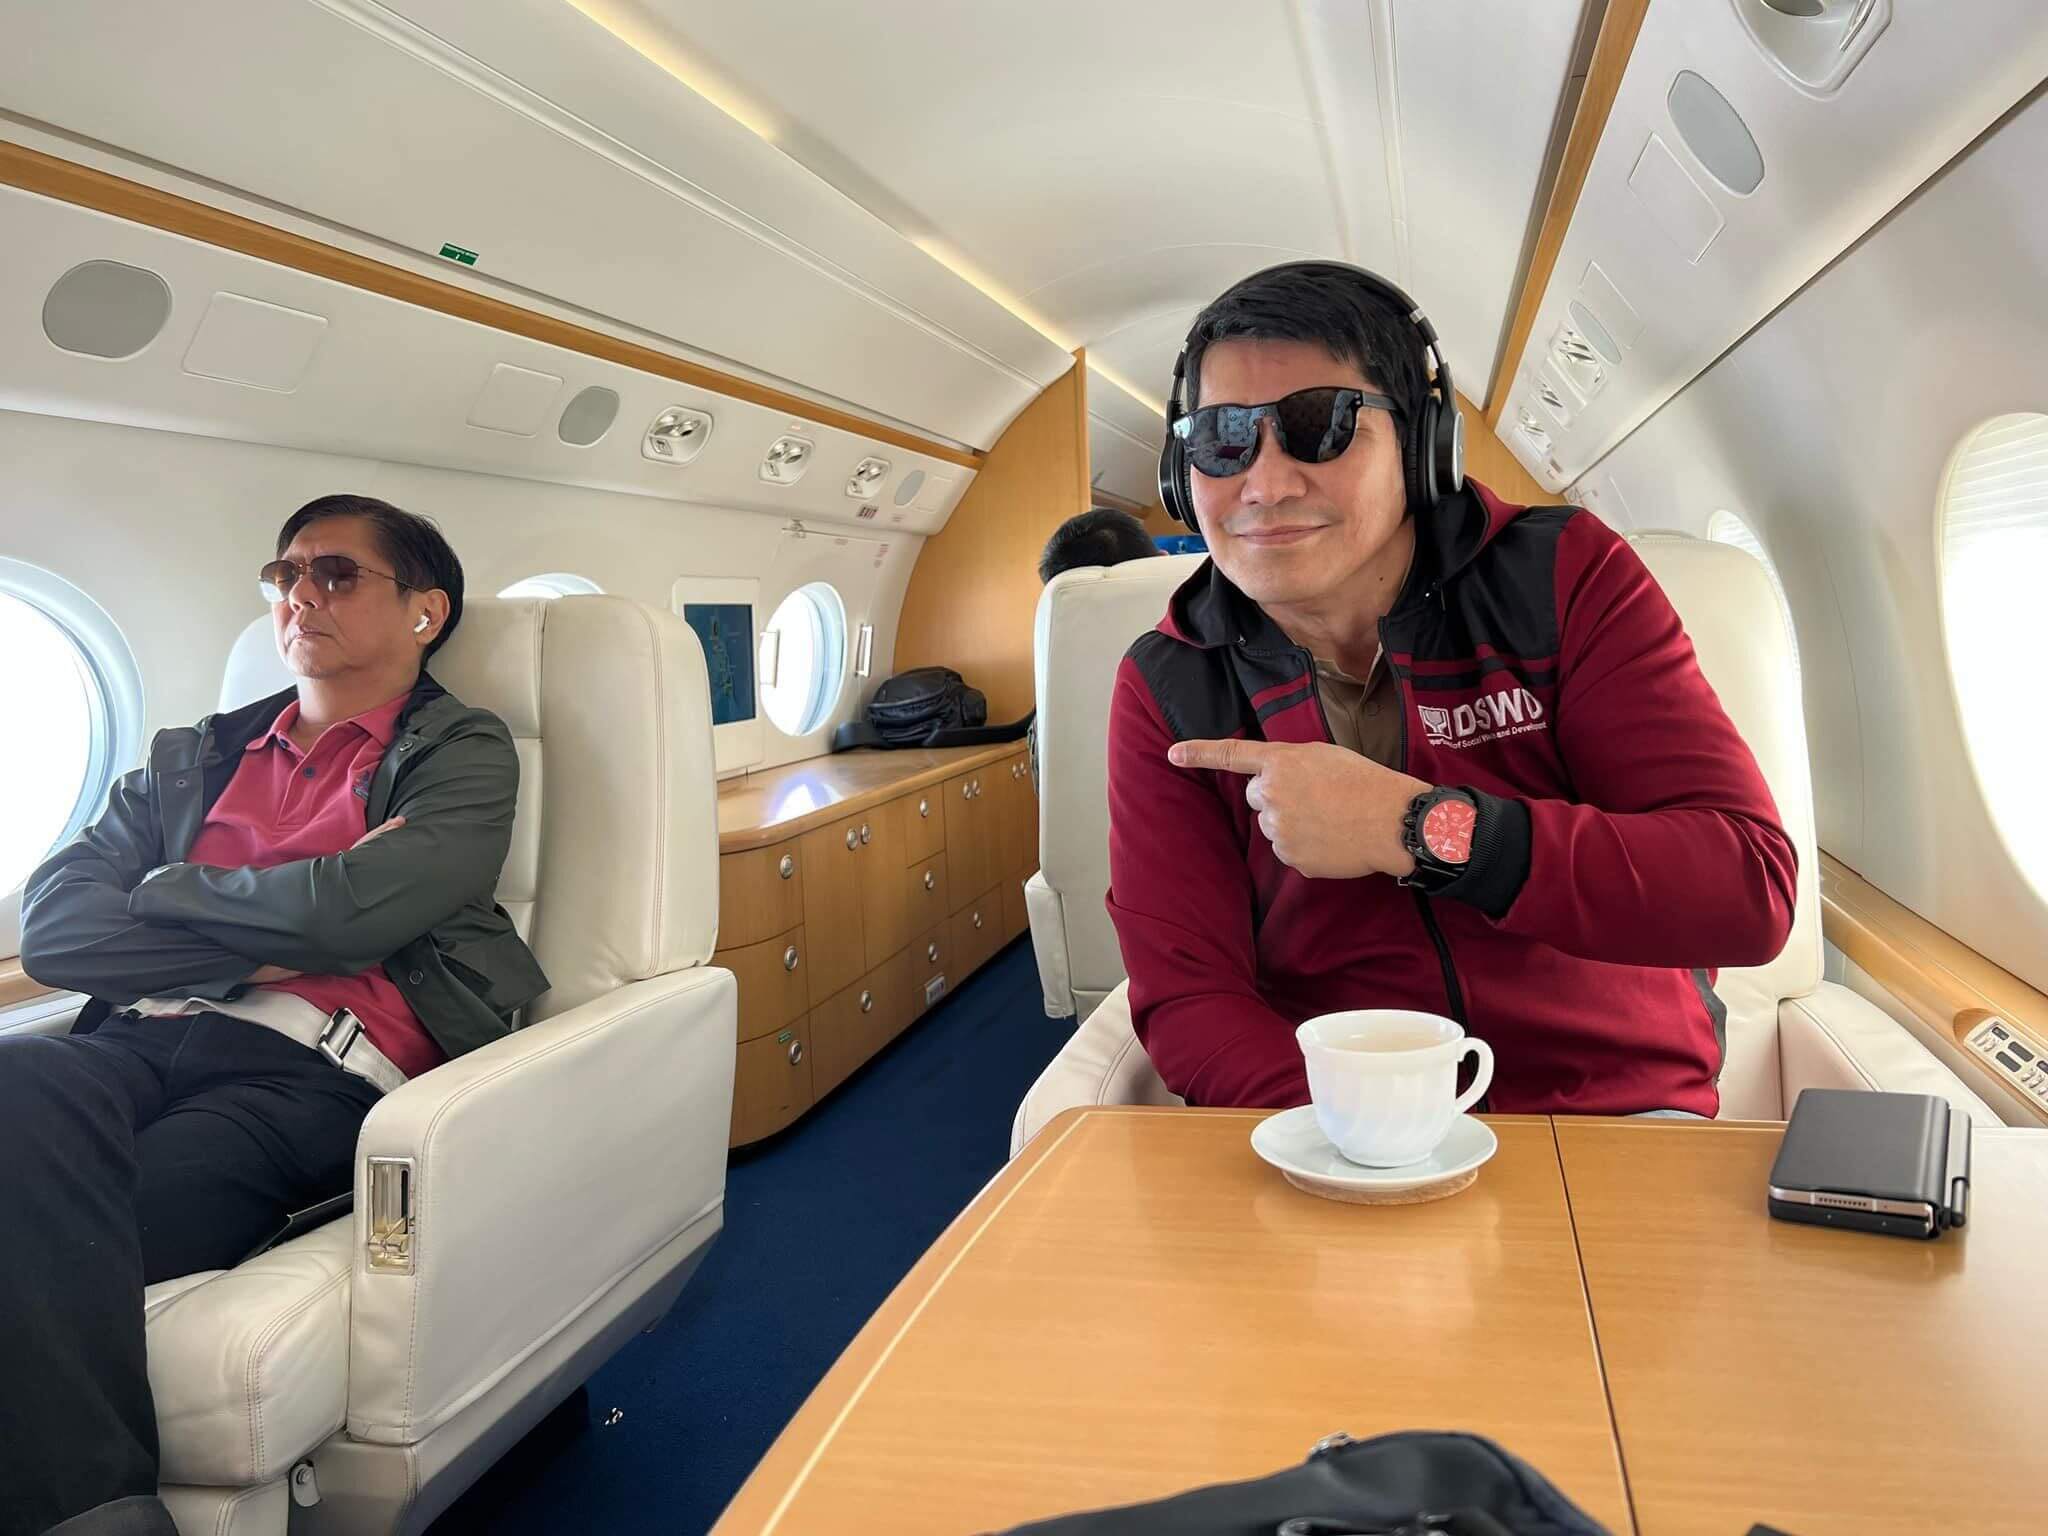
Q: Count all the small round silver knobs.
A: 14